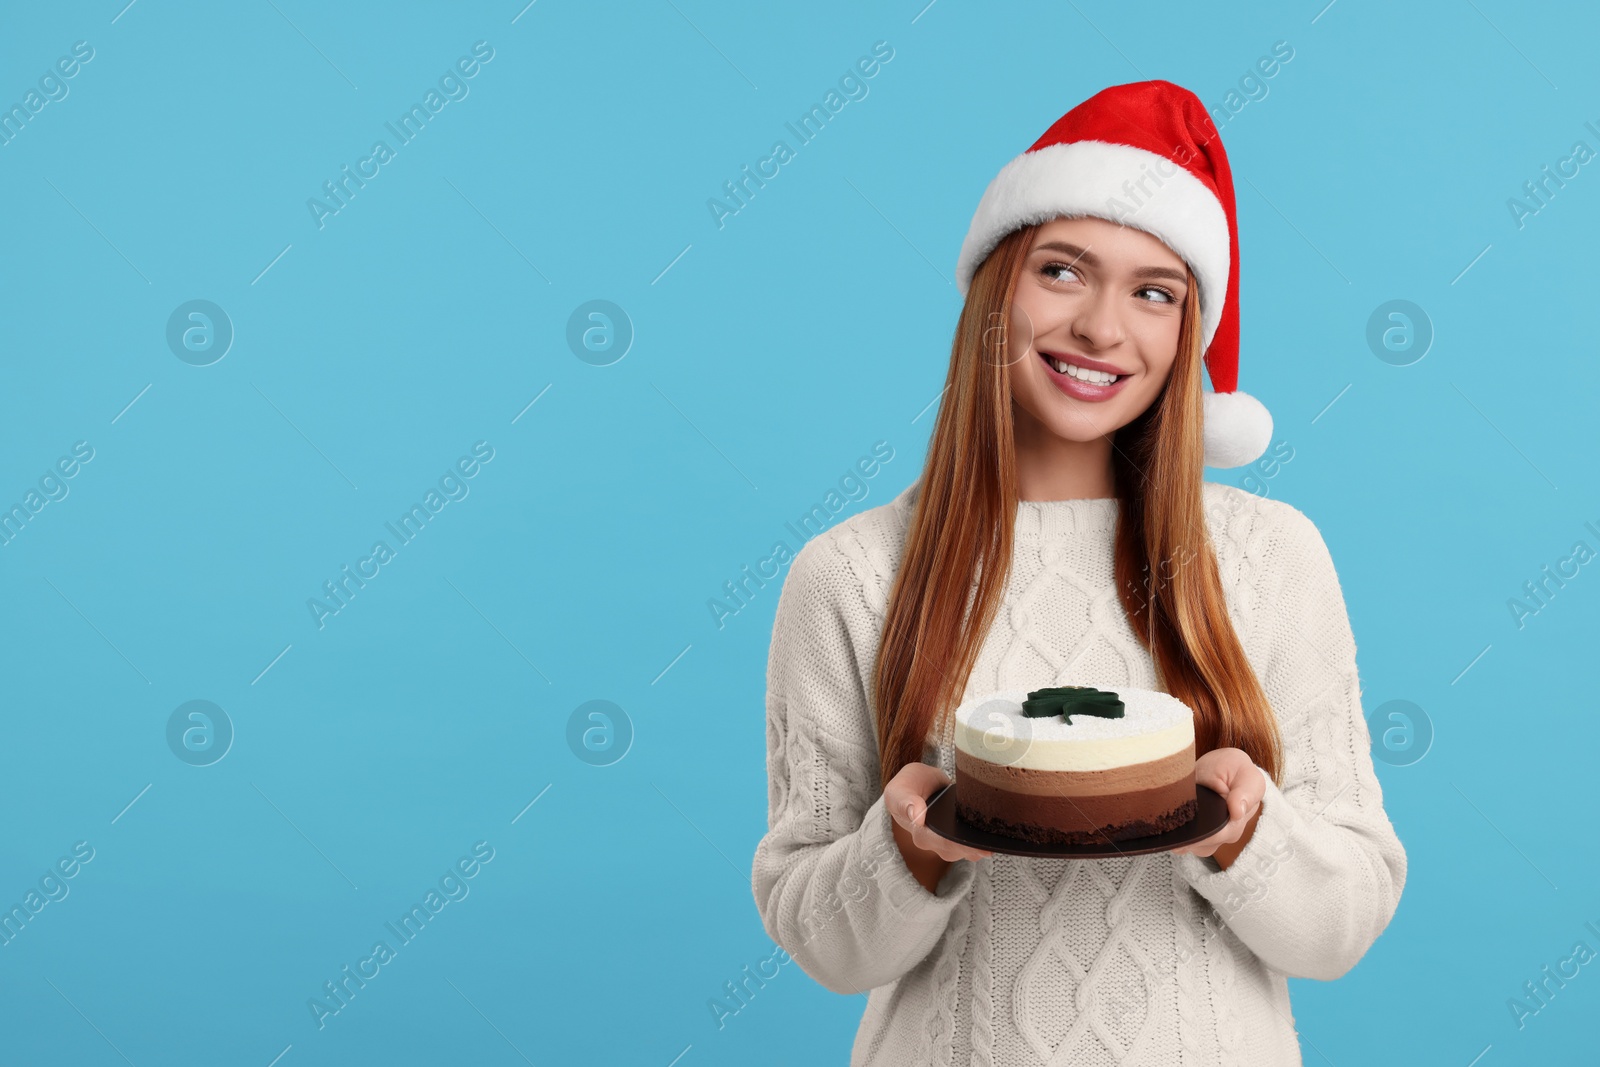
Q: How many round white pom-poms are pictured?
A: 1